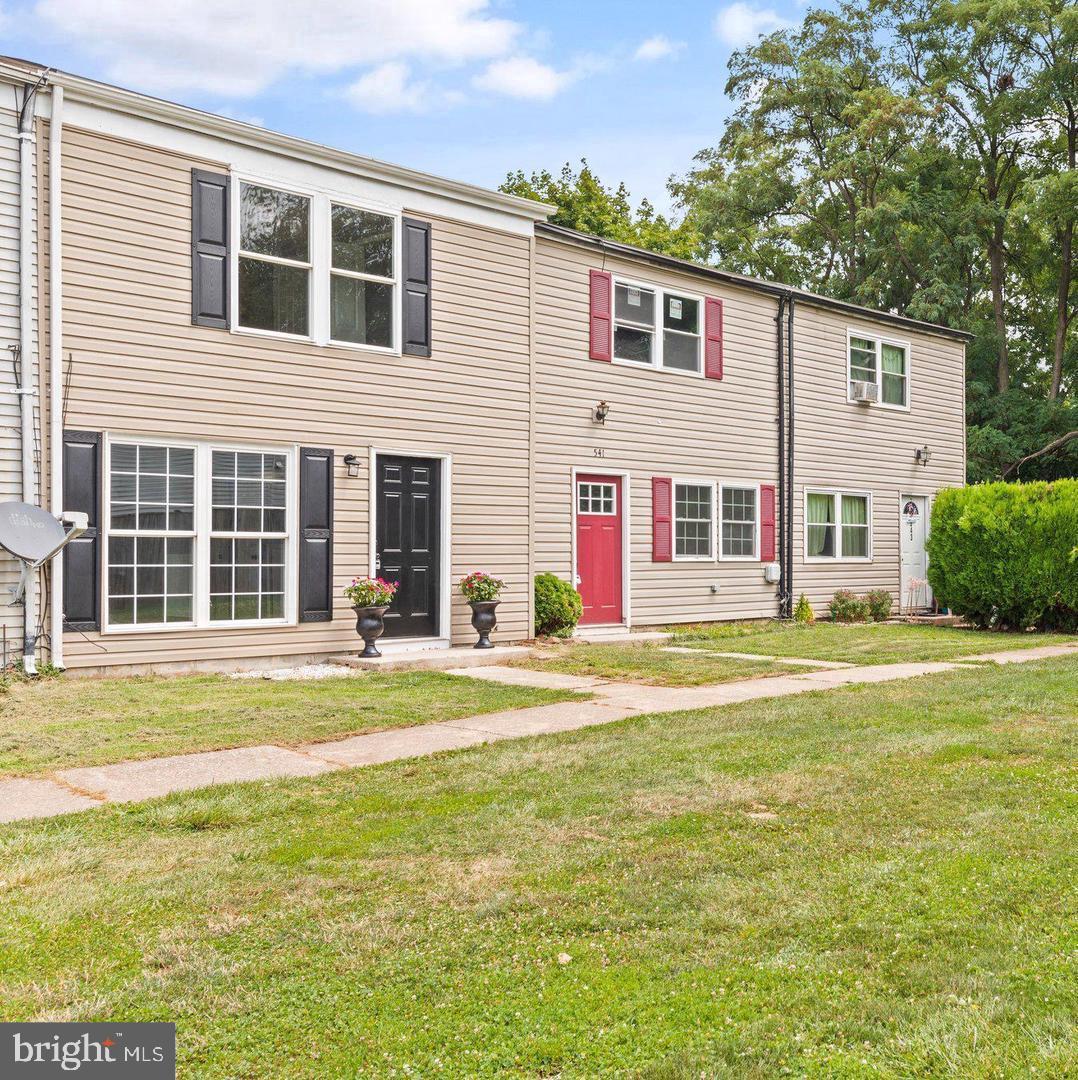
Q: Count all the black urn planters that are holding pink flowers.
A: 2